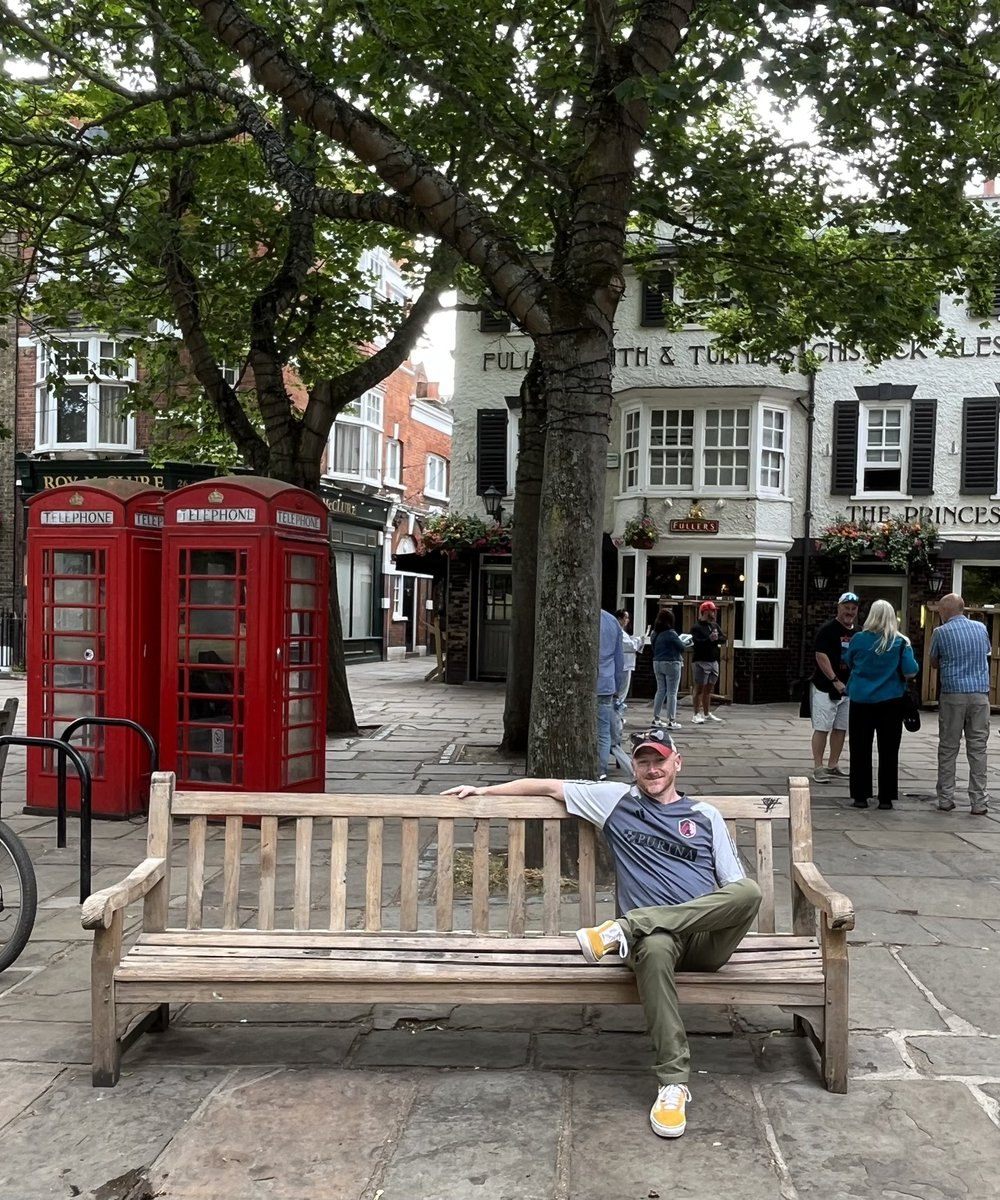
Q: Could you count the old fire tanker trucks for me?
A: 0